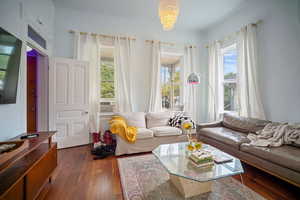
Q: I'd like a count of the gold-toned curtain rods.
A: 3